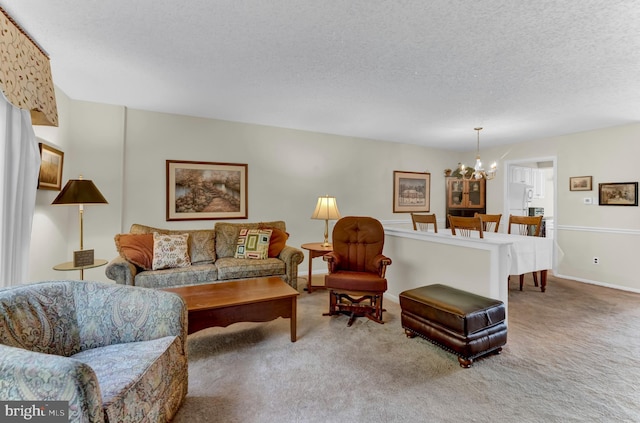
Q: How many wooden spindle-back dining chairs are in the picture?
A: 4